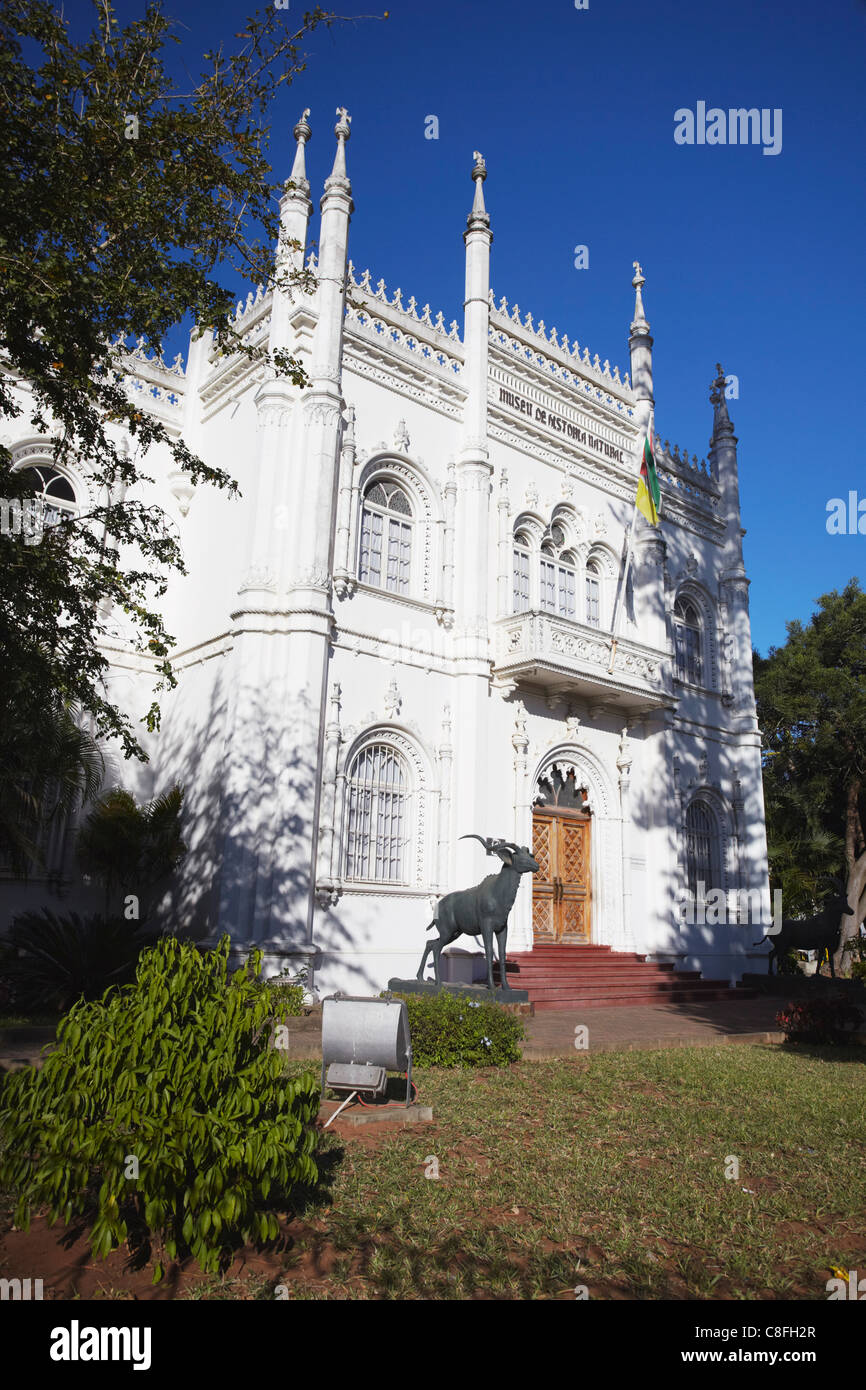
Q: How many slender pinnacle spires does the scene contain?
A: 5